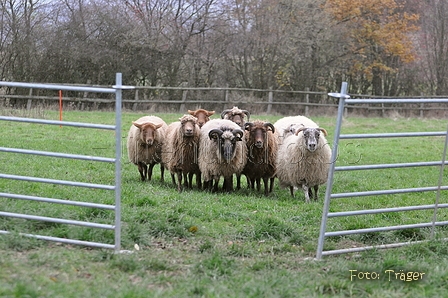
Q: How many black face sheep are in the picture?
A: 1